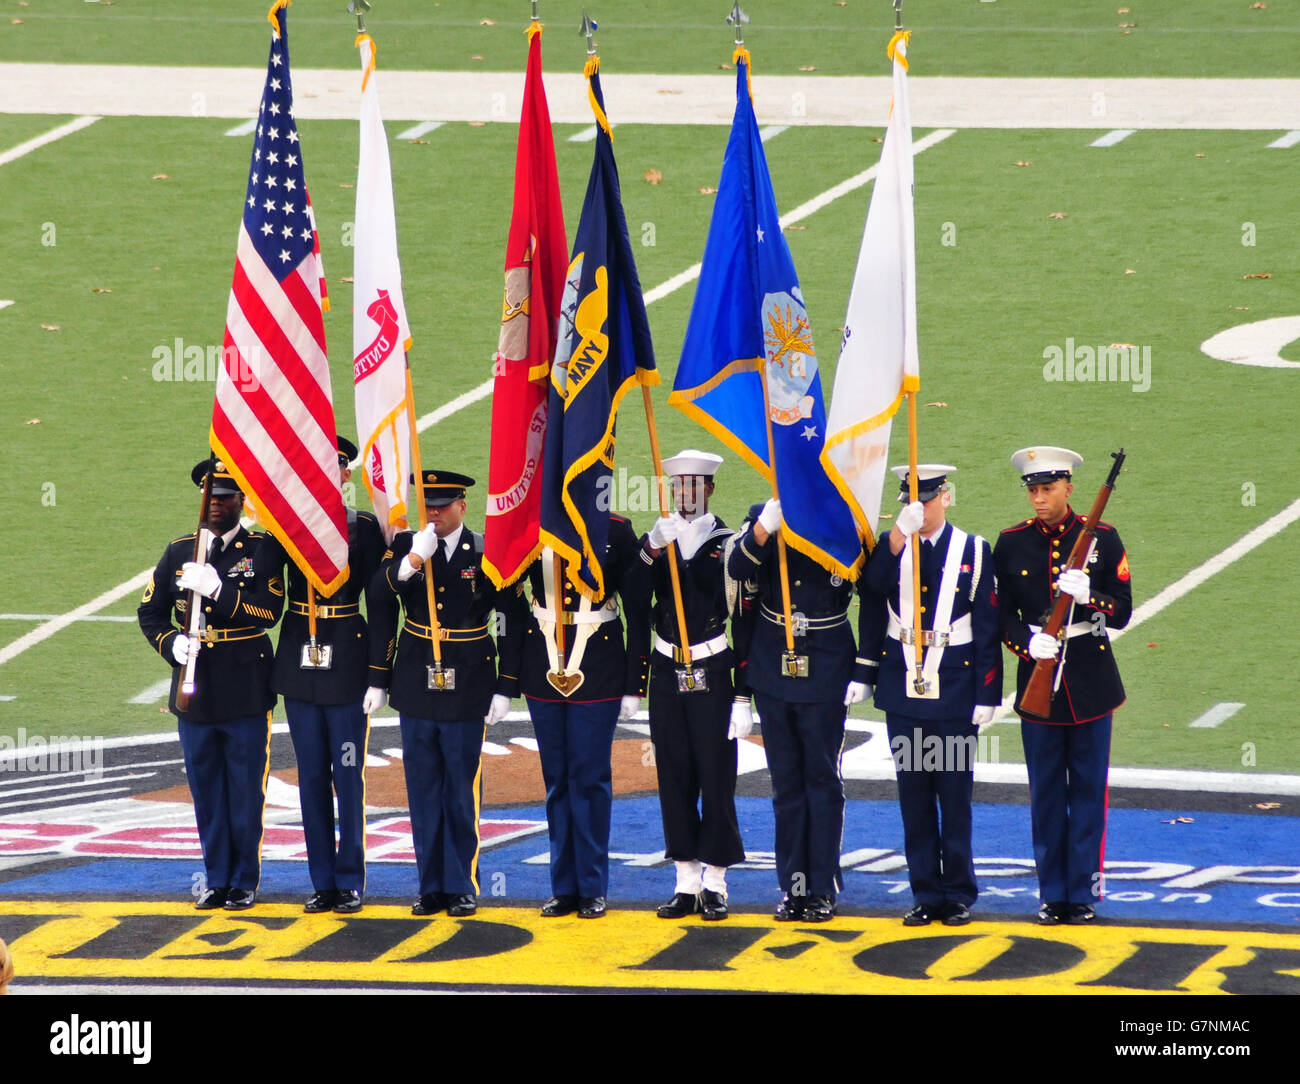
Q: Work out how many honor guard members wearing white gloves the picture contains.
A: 8